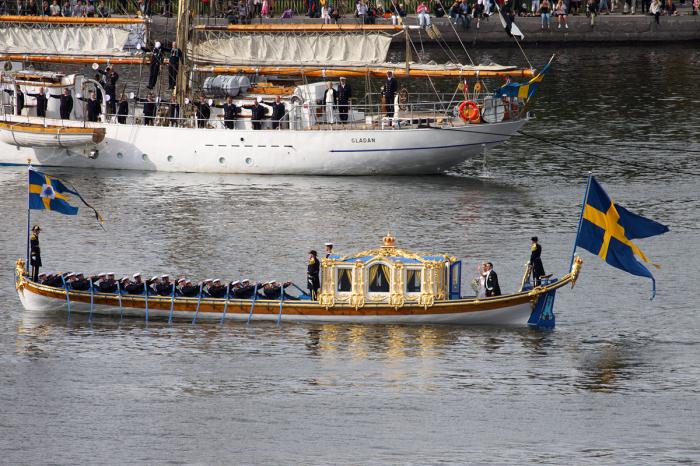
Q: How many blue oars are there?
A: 9